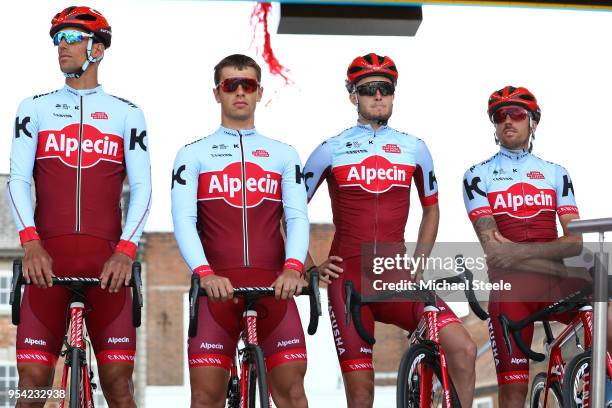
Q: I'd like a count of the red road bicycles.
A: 4